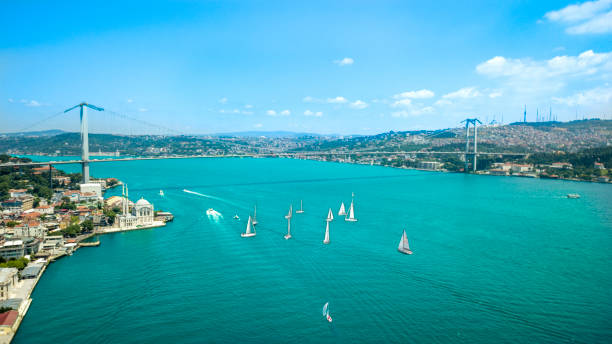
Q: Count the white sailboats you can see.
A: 11